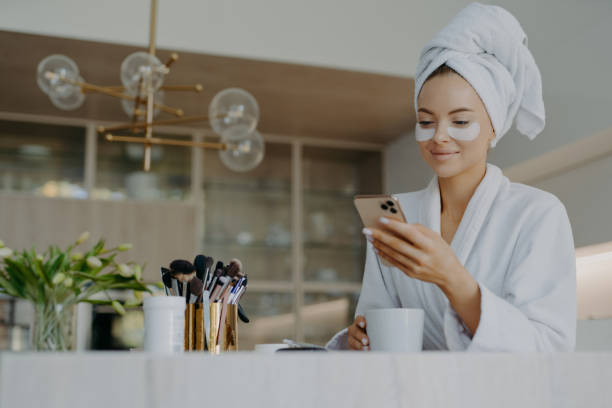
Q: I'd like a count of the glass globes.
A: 6